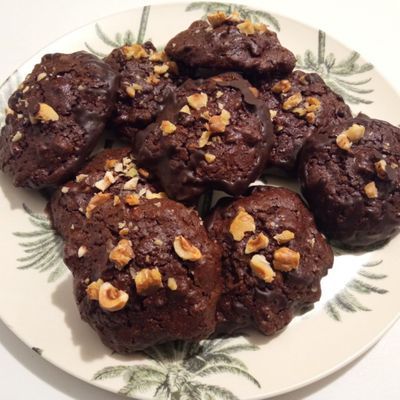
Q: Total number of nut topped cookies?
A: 9